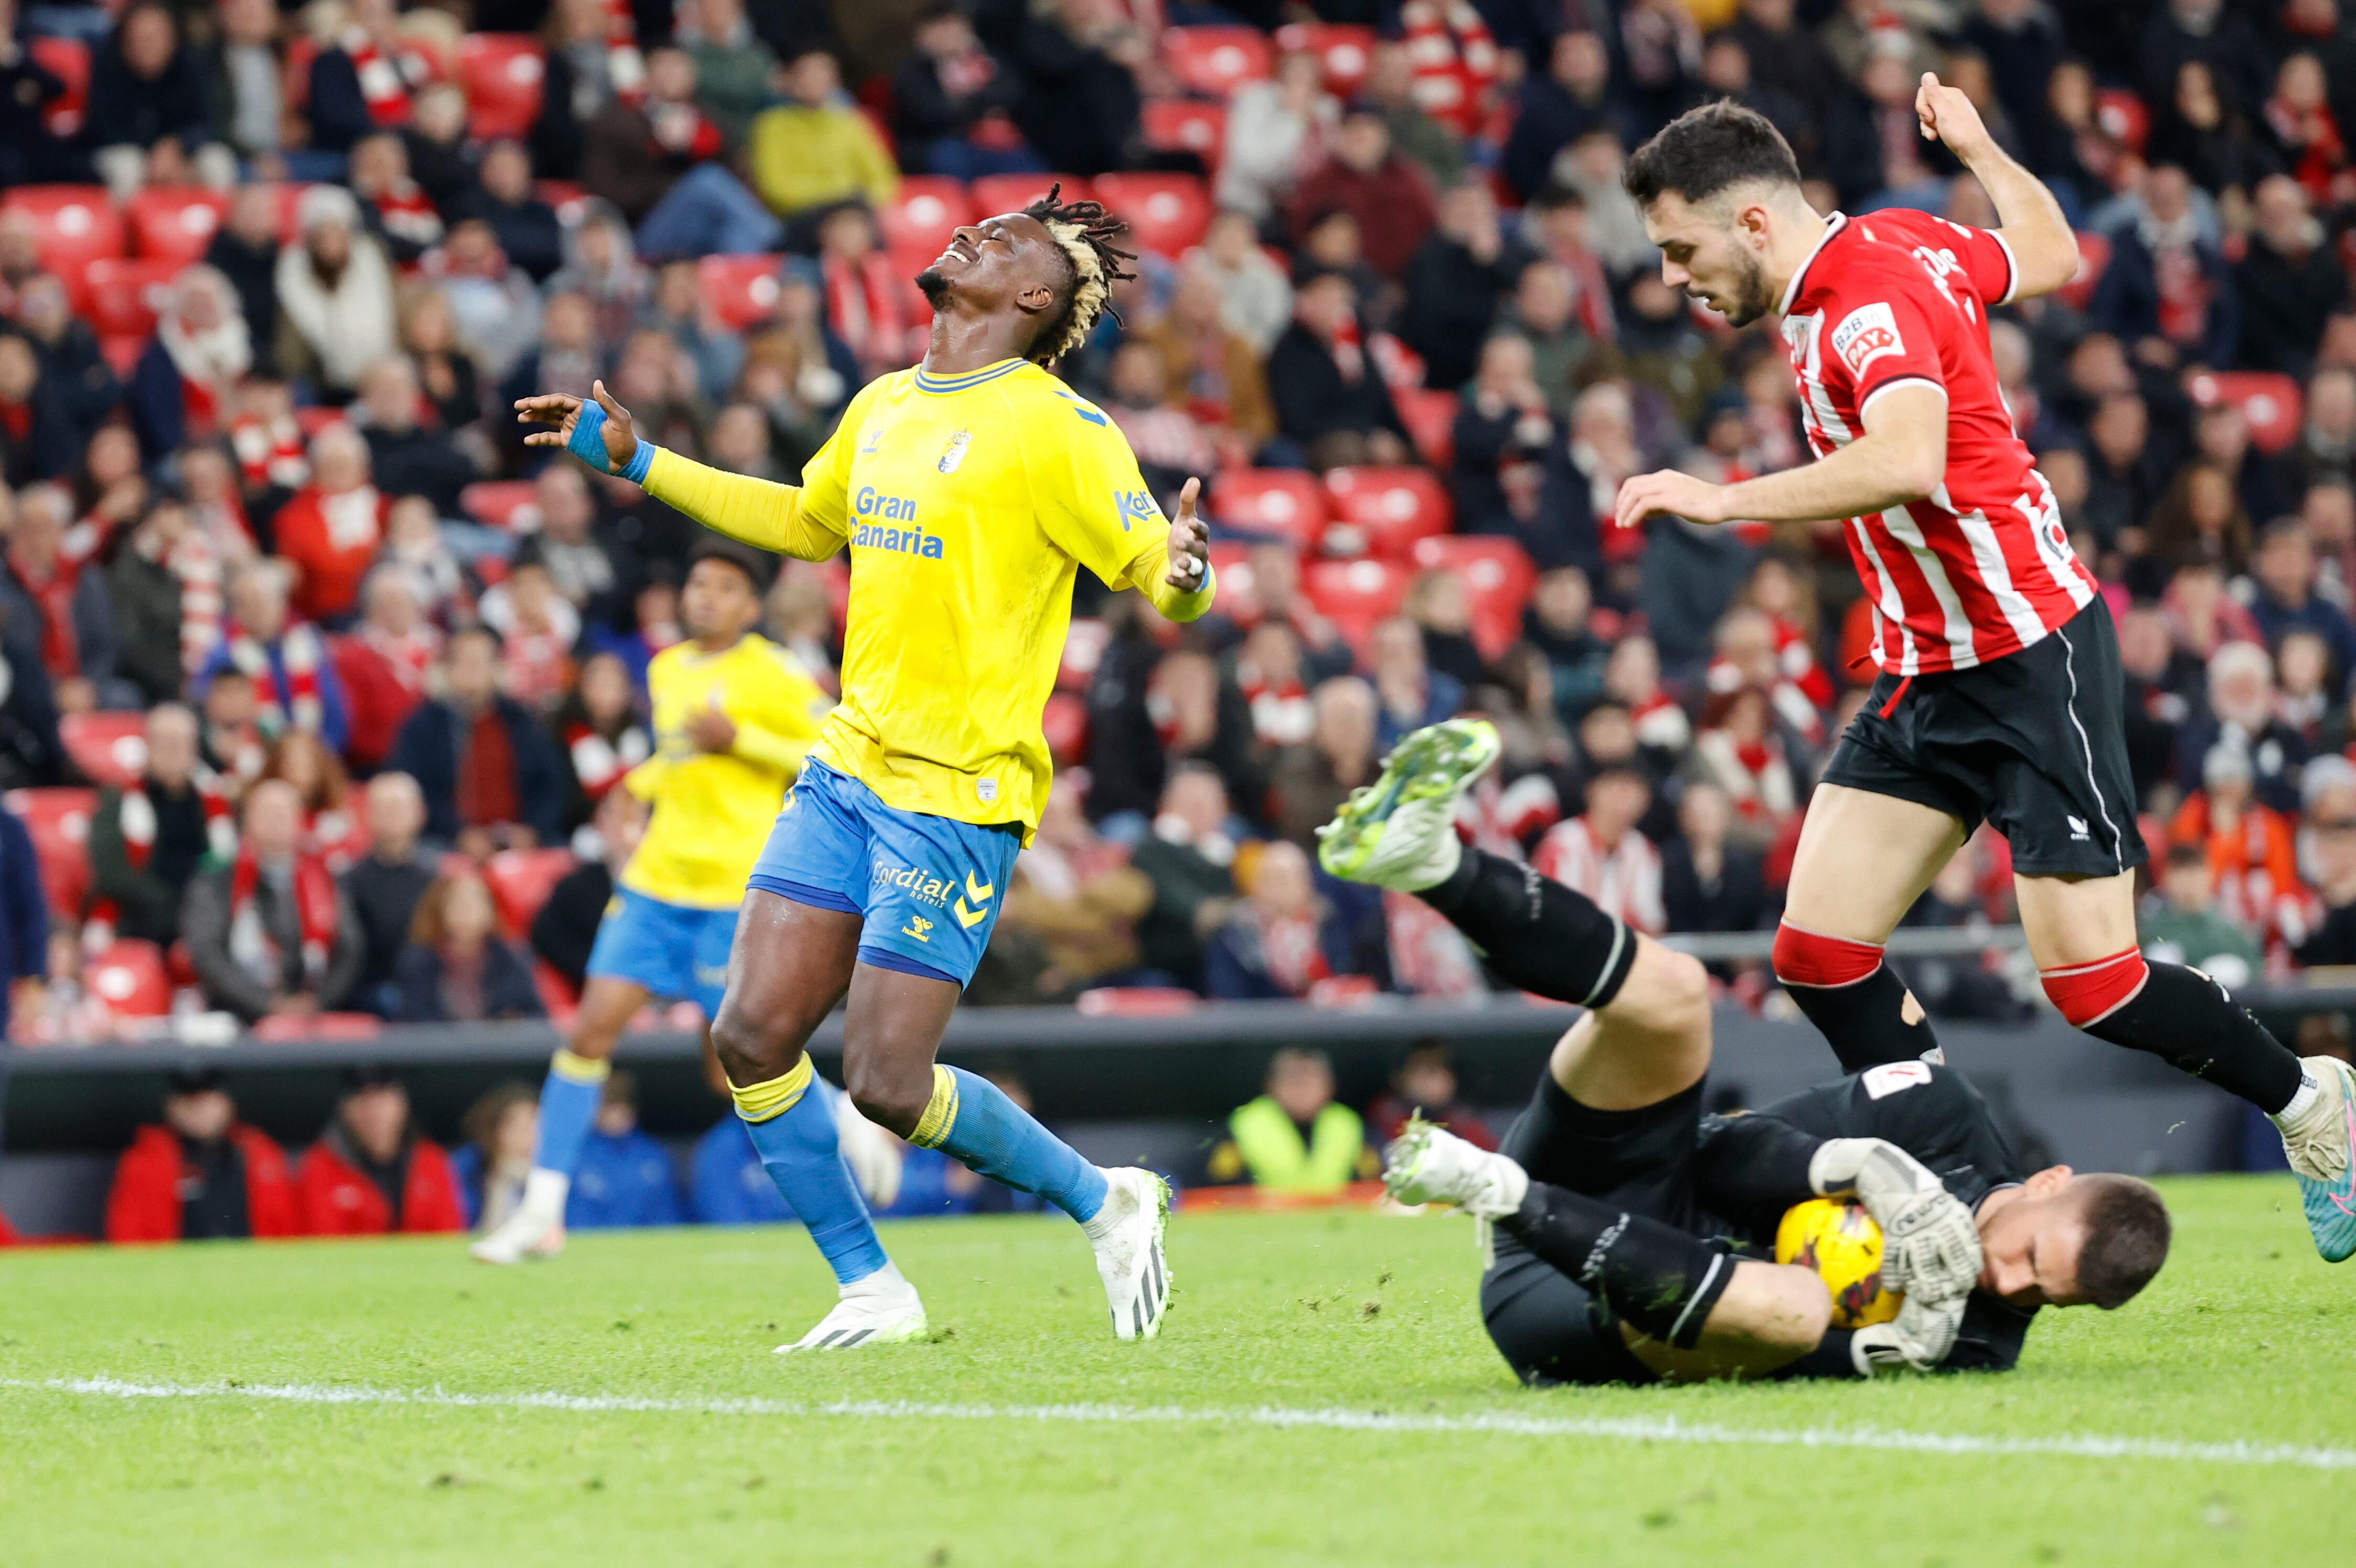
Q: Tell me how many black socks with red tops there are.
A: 2